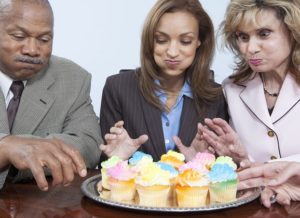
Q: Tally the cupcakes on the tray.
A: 11